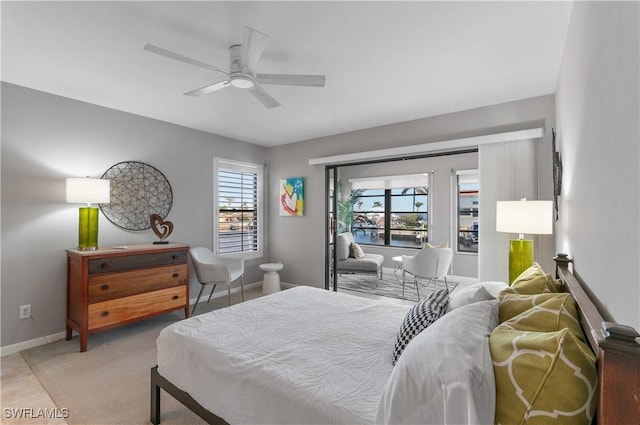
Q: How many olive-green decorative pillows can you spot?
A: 3